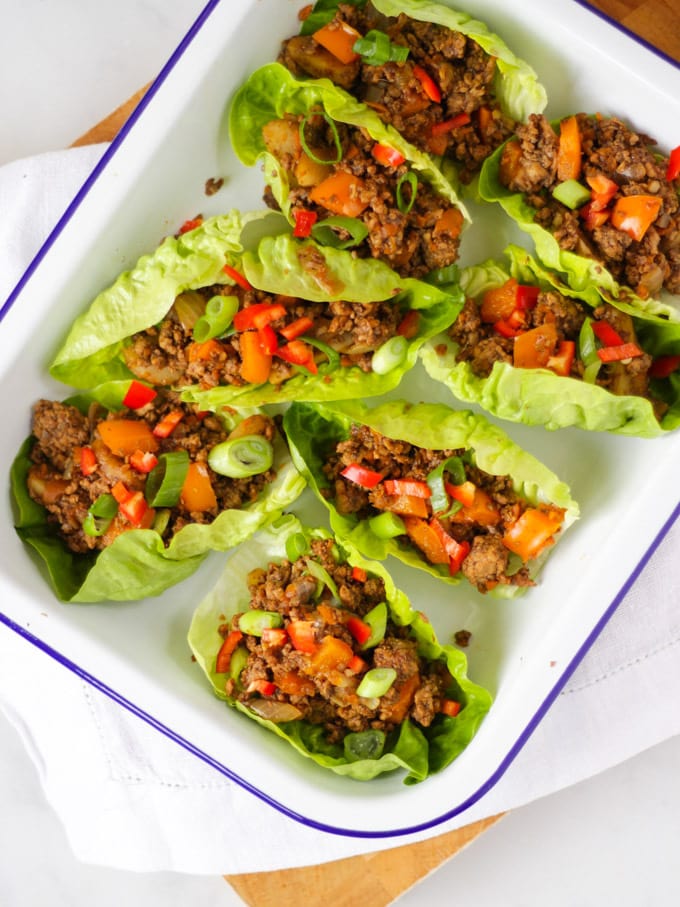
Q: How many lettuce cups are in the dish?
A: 8